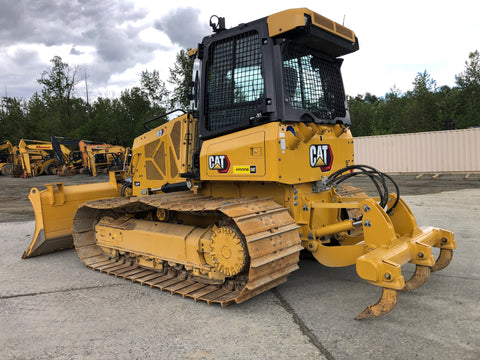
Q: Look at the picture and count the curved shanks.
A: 3